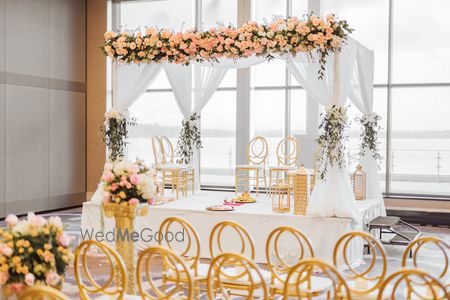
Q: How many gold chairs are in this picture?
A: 15